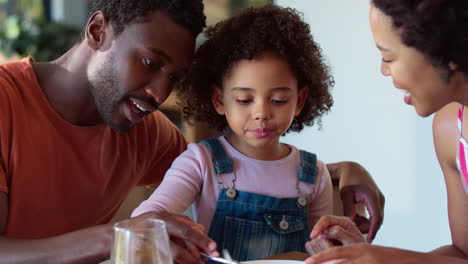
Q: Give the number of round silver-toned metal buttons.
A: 3